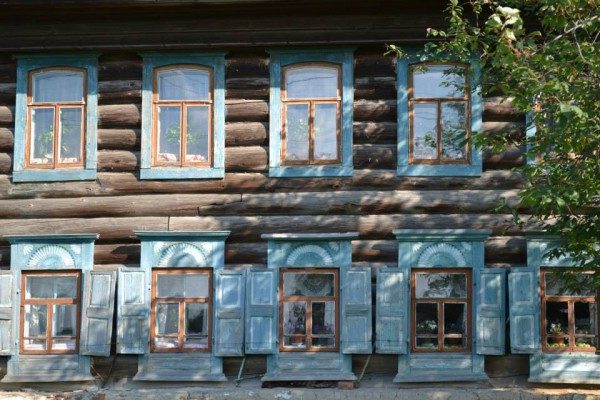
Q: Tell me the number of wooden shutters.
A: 9